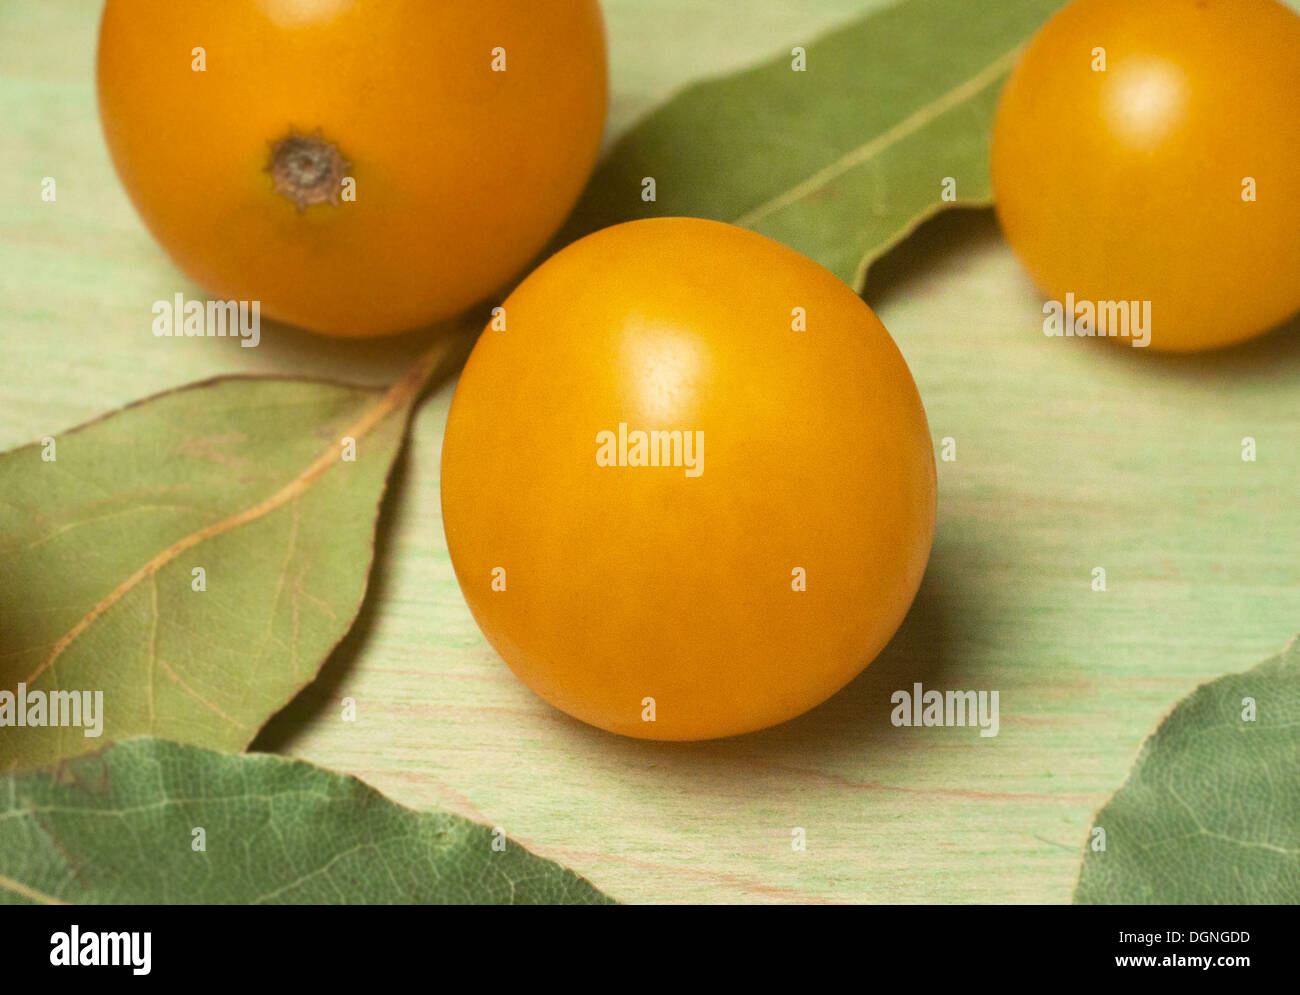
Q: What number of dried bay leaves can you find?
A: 4